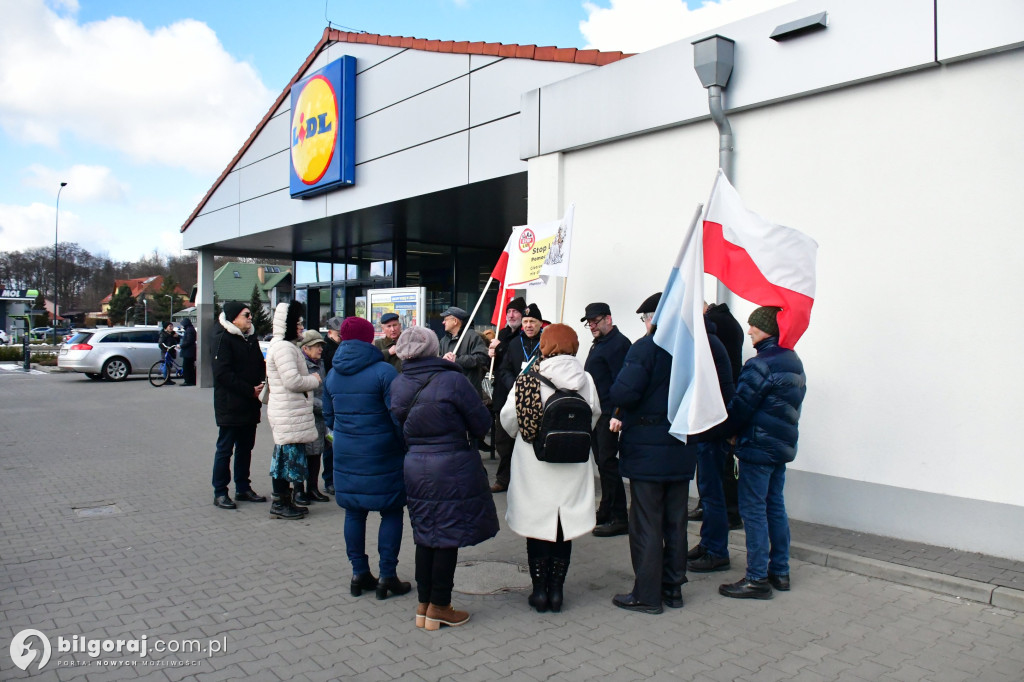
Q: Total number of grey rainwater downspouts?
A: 1